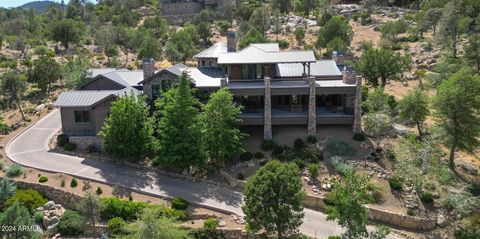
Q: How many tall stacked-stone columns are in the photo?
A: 3